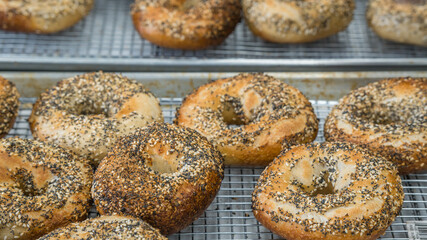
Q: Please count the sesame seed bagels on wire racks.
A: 12